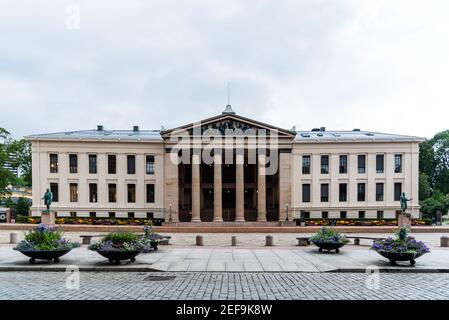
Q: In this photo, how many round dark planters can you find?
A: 5